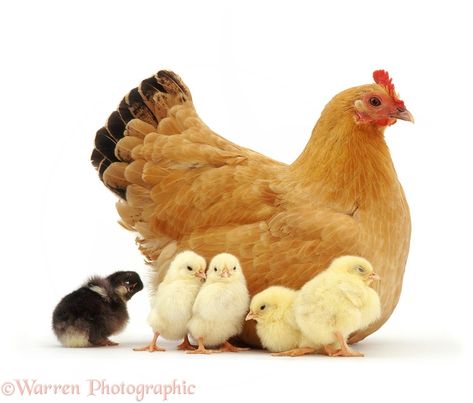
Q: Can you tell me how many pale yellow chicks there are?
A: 4